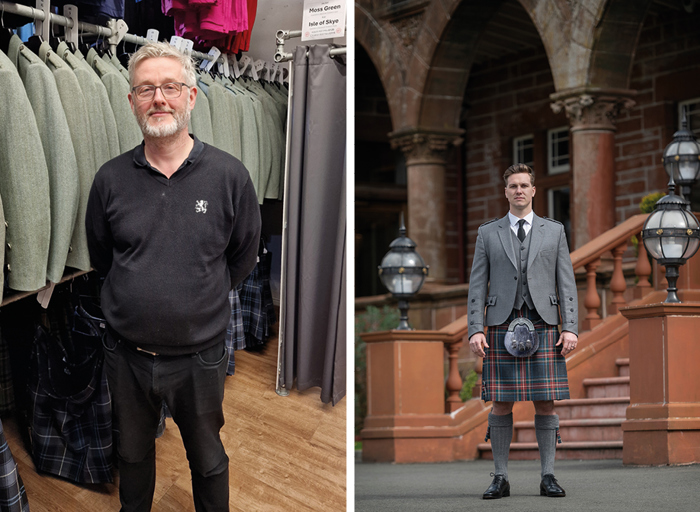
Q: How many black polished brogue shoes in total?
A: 2